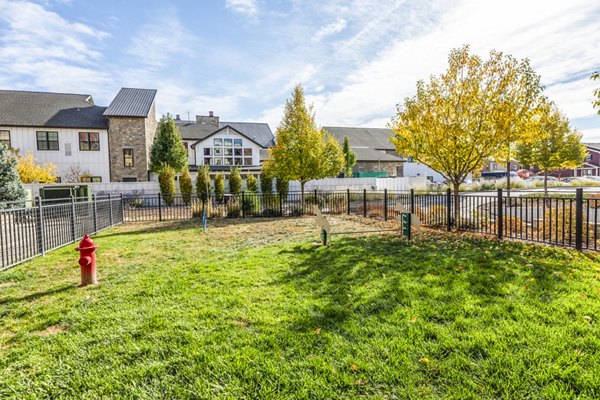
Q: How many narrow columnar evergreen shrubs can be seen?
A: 8